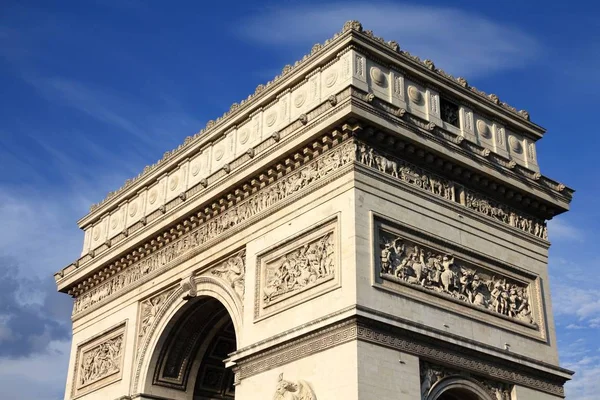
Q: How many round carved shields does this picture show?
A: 15